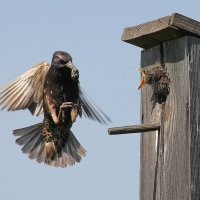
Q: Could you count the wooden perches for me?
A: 1